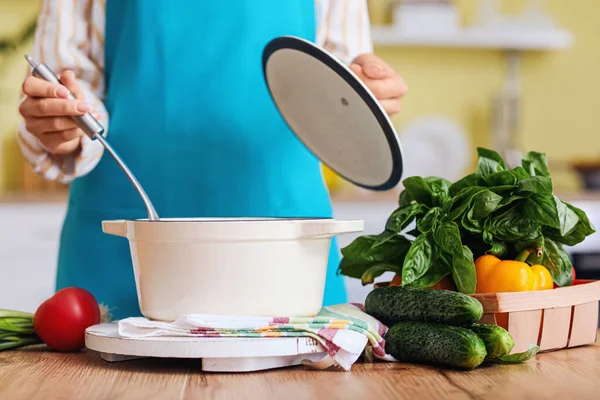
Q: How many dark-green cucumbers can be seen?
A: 3